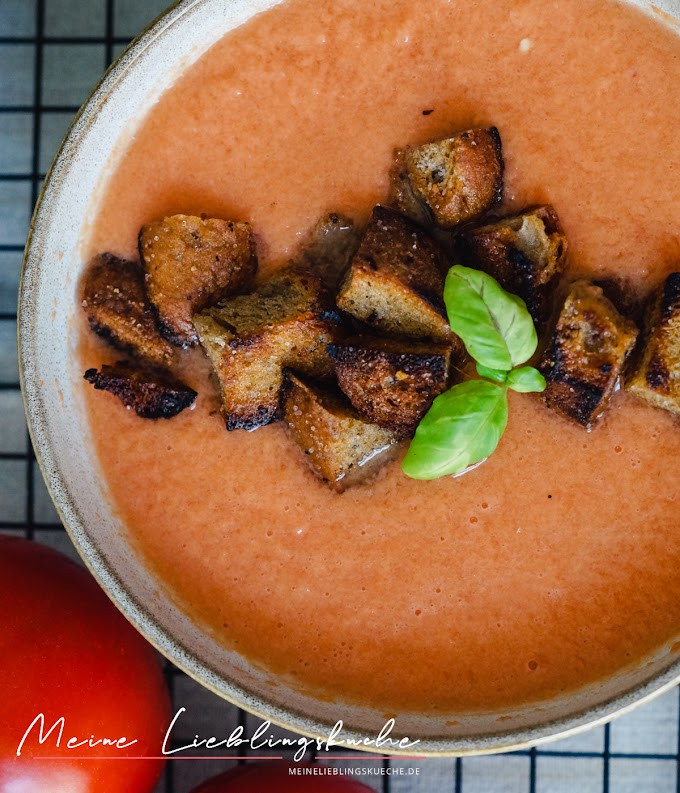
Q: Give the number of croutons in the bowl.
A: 12